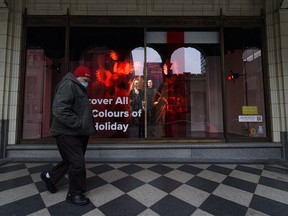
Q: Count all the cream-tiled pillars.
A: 2